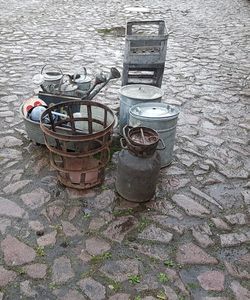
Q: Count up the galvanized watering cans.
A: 3